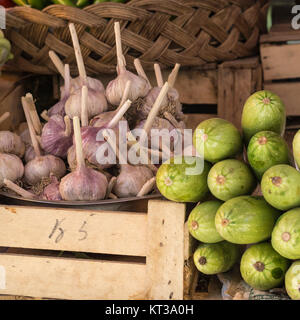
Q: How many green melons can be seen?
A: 13